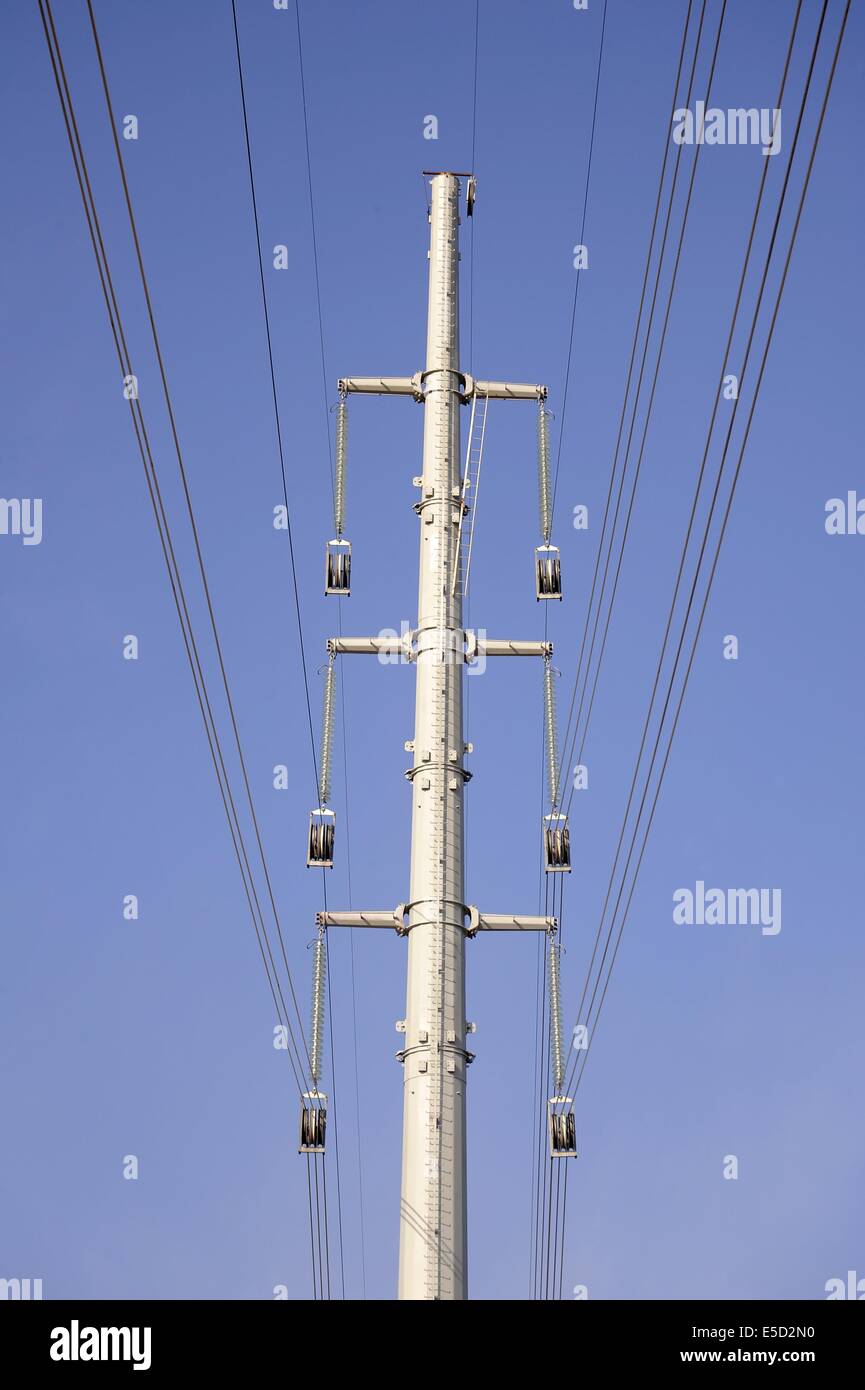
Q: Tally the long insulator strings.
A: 6